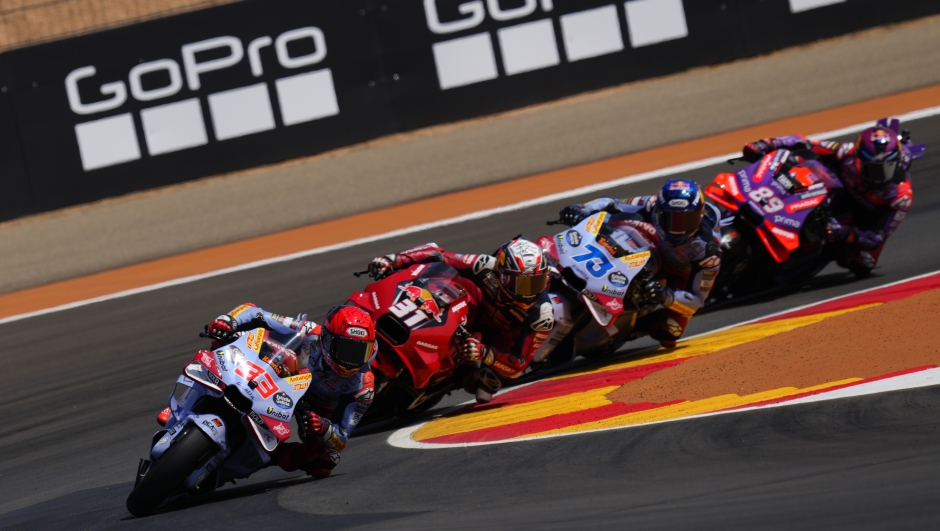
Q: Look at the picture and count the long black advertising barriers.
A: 1